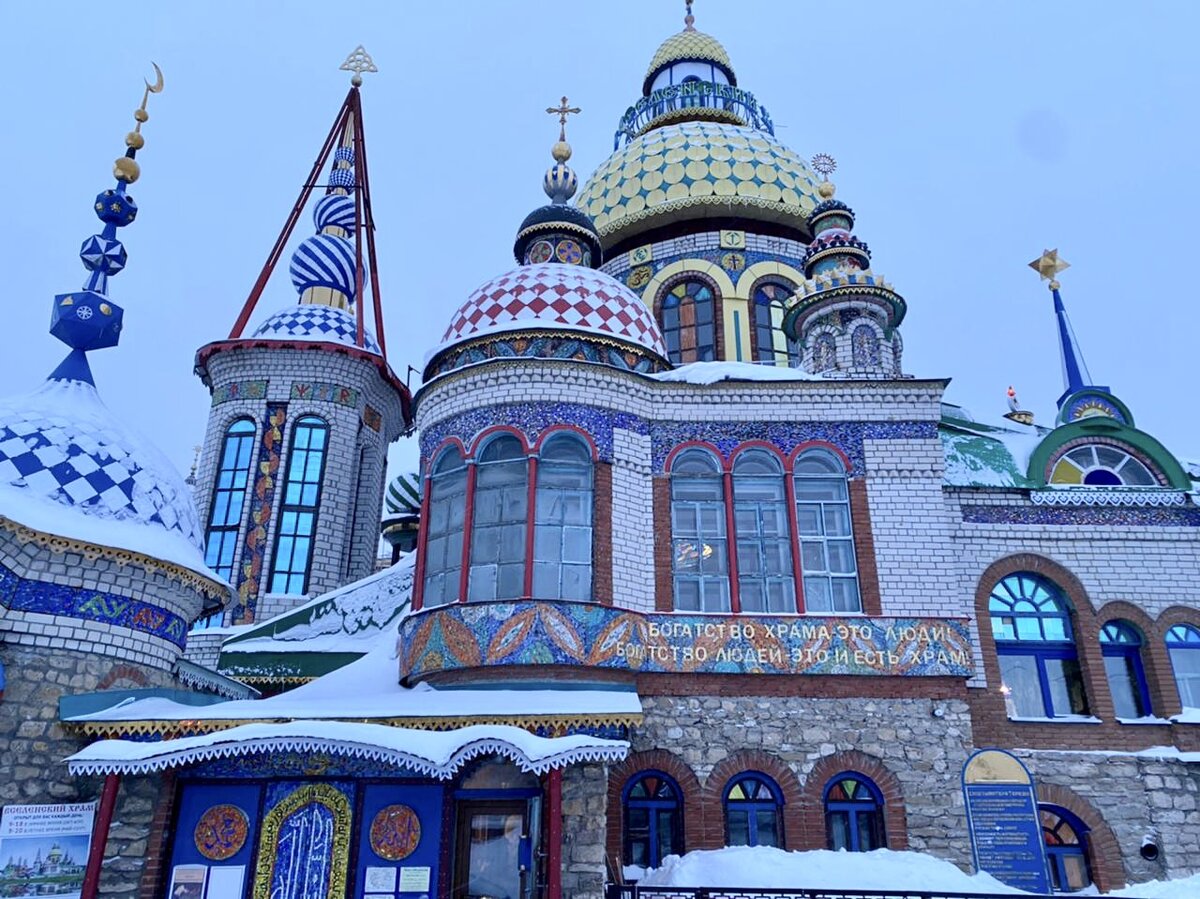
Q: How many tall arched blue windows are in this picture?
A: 2